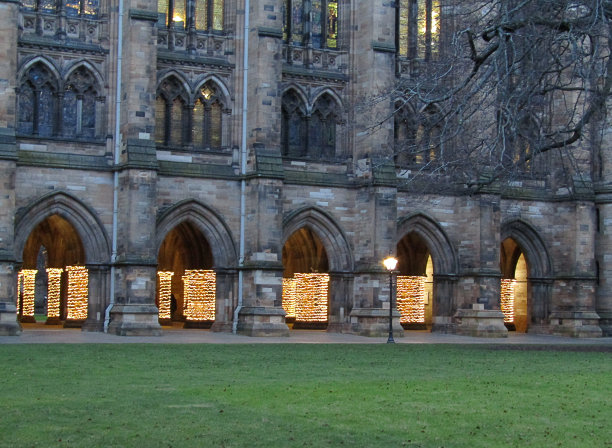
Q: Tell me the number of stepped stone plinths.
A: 6